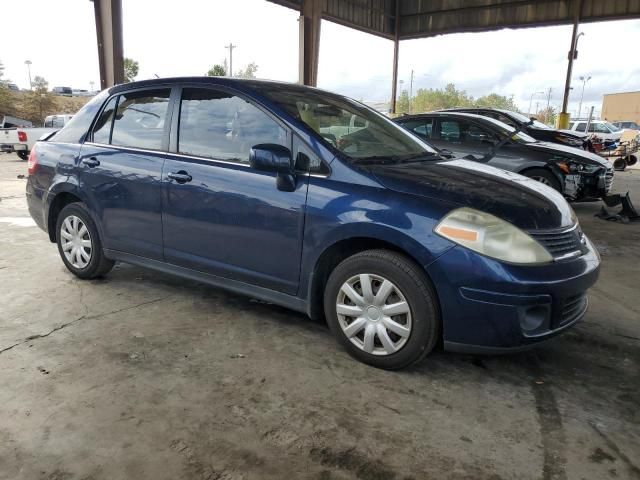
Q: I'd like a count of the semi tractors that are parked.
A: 0